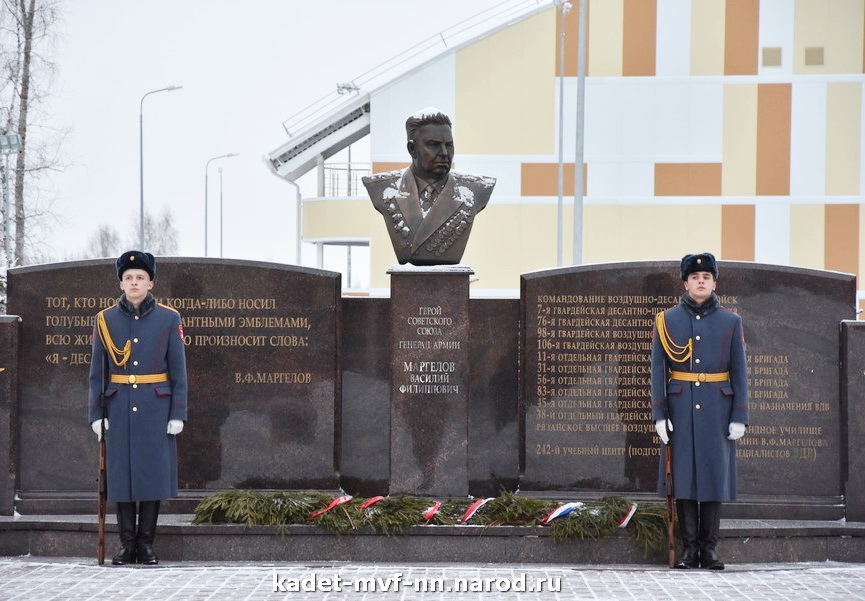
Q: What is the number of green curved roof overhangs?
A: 0